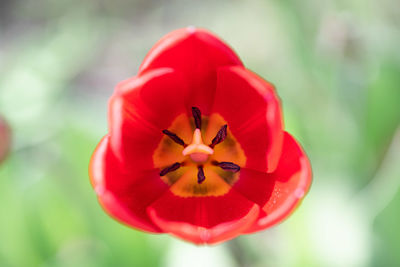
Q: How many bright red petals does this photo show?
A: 6